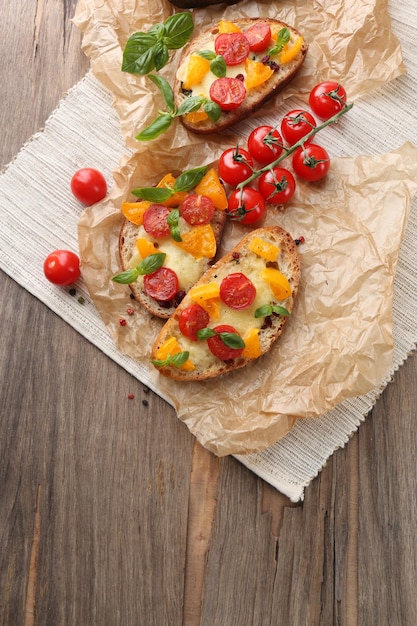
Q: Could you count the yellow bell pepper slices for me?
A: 15